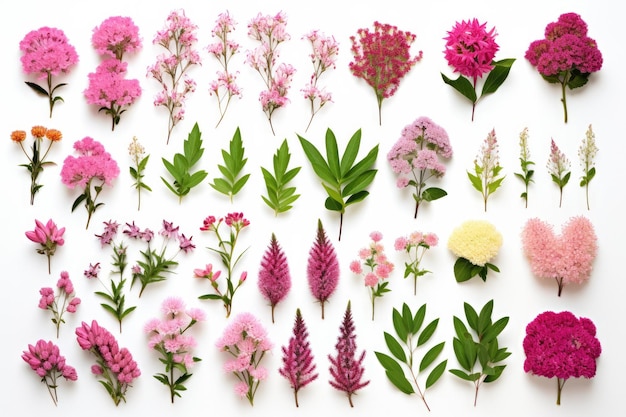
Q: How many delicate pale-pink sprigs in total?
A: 4